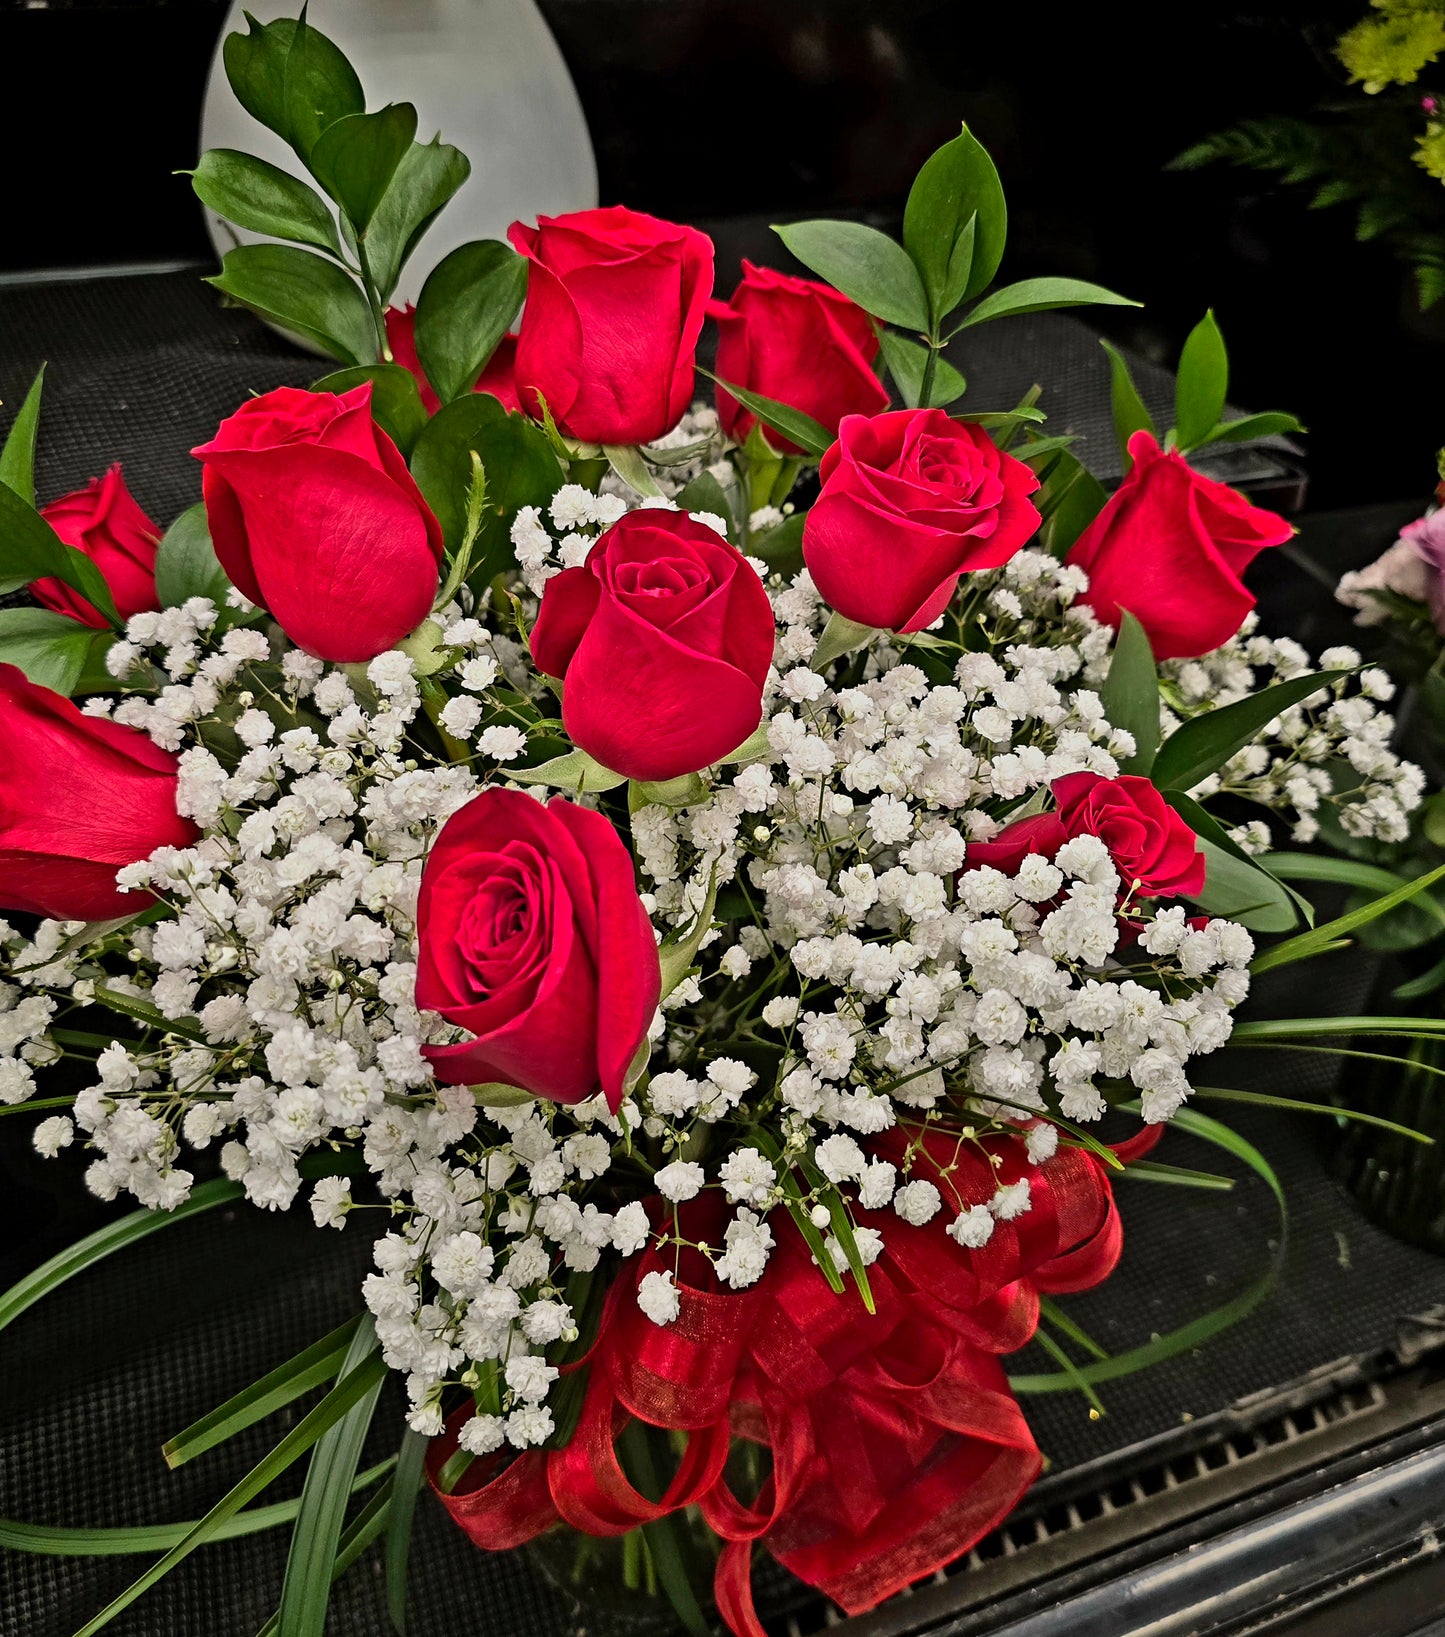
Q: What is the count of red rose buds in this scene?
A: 11